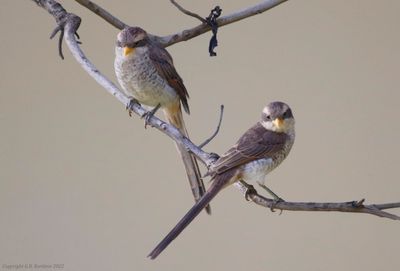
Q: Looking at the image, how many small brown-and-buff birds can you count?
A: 2